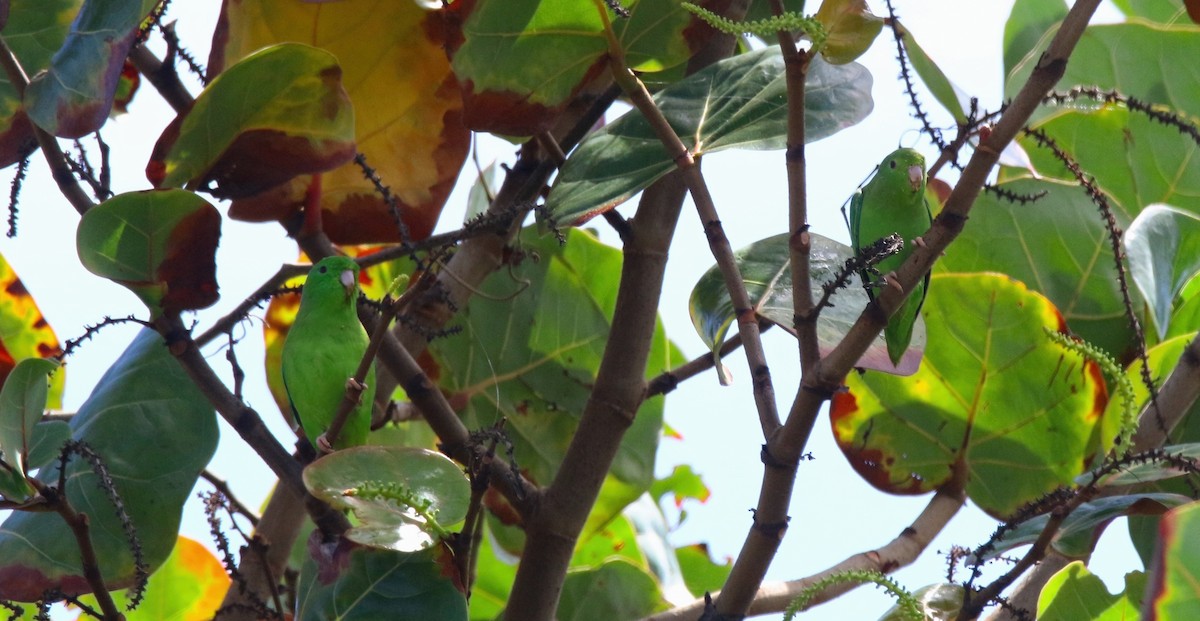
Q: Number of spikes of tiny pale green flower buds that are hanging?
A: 4